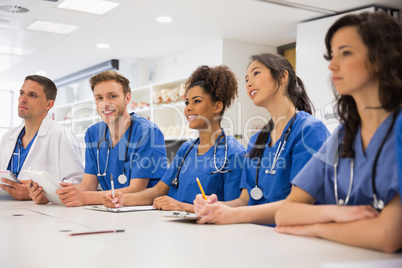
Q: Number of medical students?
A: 5